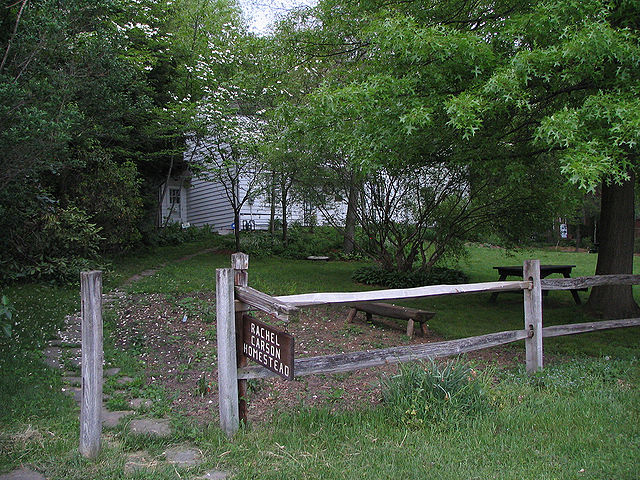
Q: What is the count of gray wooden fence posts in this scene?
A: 3